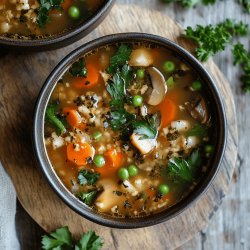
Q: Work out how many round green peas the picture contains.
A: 11